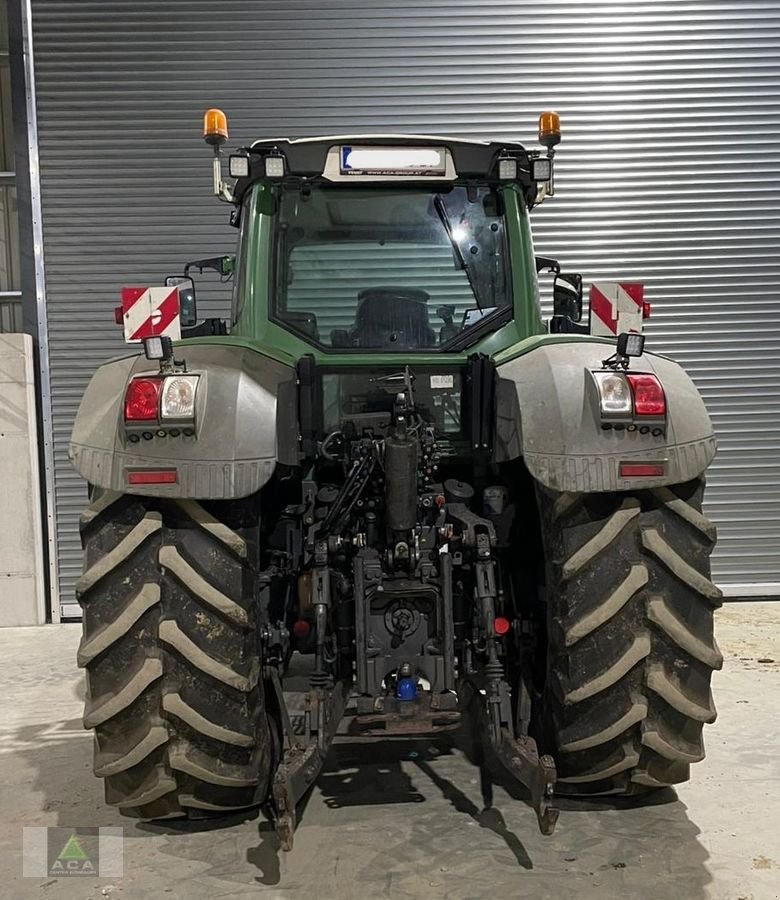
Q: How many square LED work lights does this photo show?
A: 6